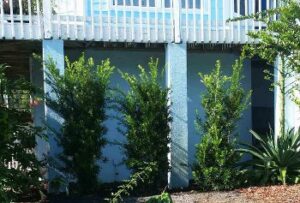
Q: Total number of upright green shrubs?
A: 3